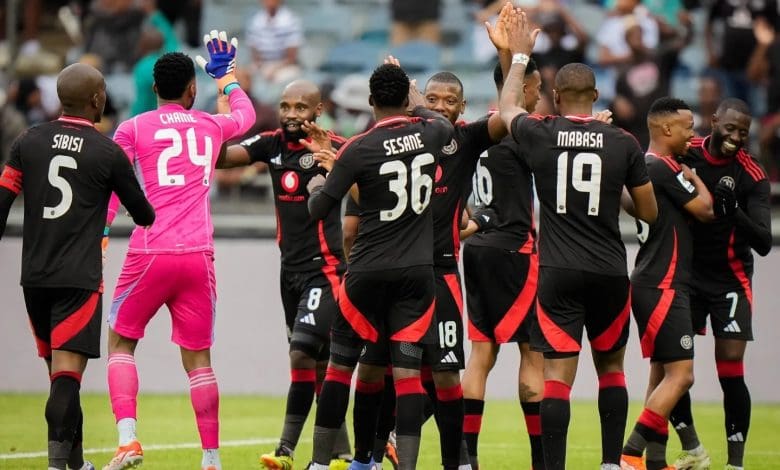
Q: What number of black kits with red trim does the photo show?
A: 8